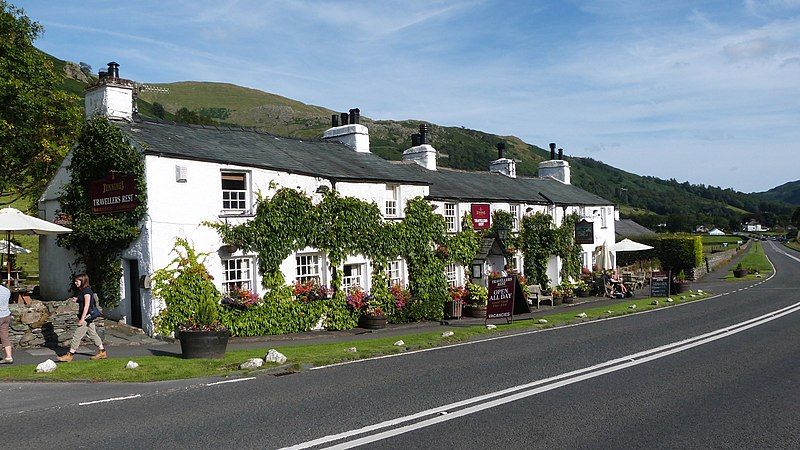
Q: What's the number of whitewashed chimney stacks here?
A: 5